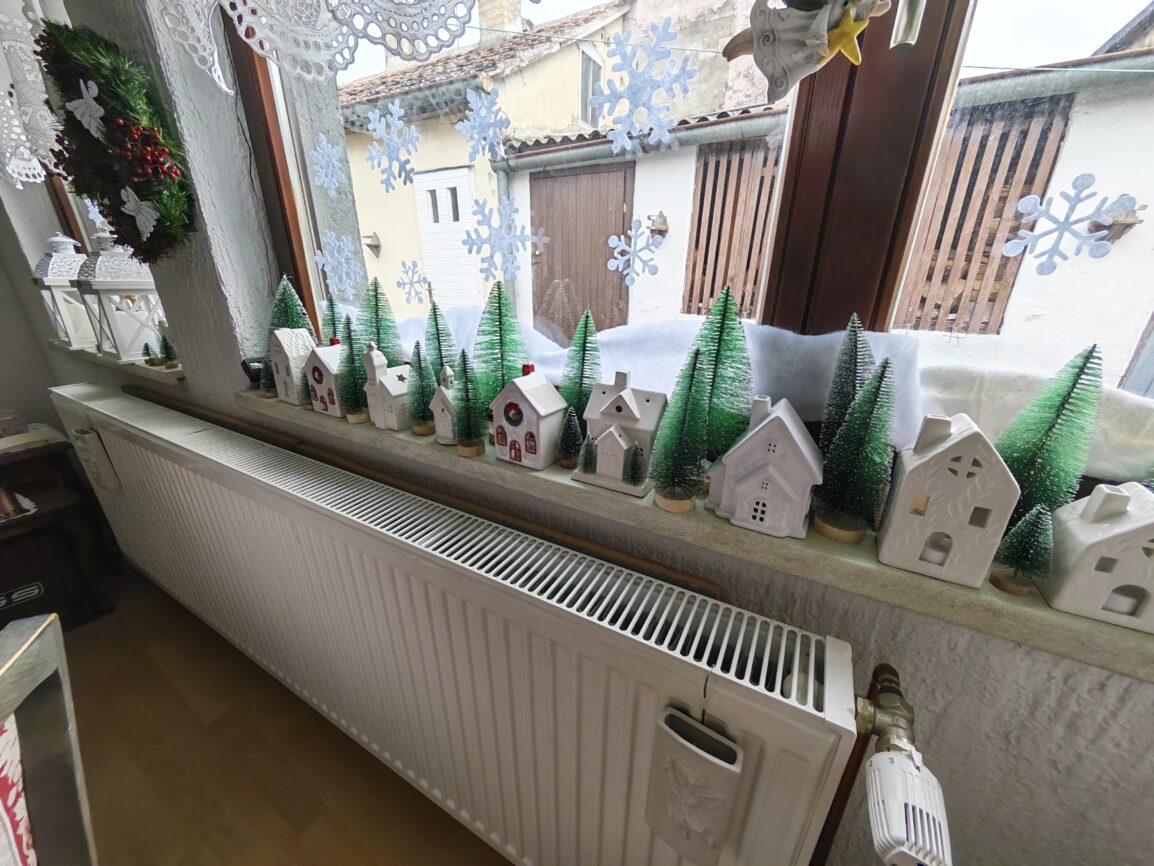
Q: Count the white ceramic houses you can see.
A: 9